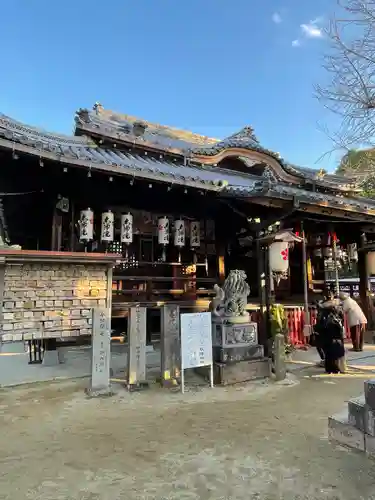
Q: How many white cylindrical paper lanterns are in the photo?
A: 7